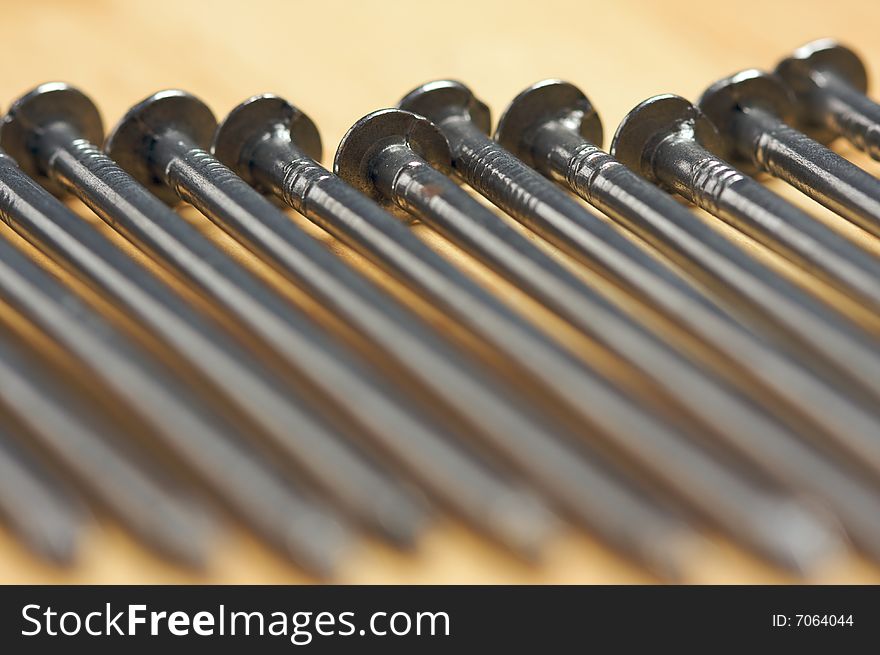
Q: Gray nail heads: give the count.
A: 9